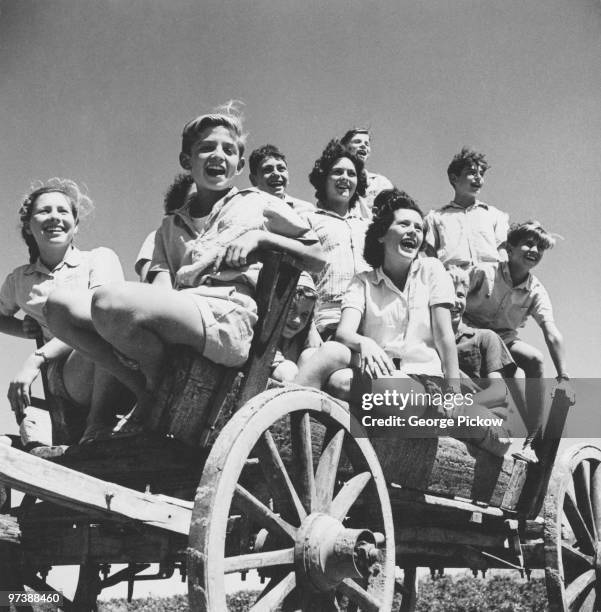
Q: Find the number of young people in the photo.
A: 11